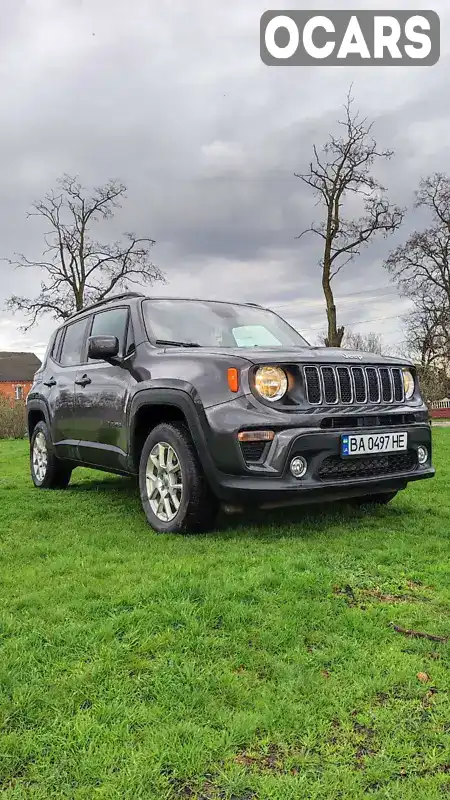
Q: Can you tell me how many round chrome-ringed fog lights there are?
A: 2